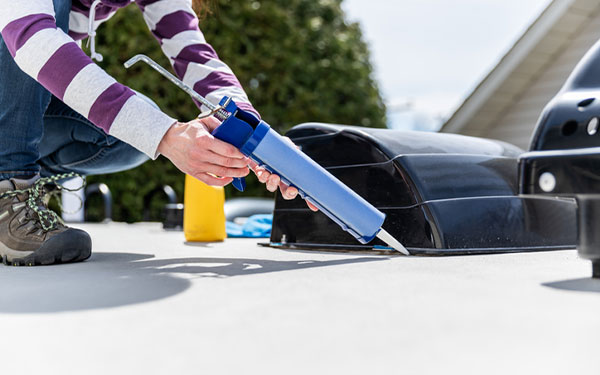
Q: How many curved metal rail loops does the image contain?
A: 2